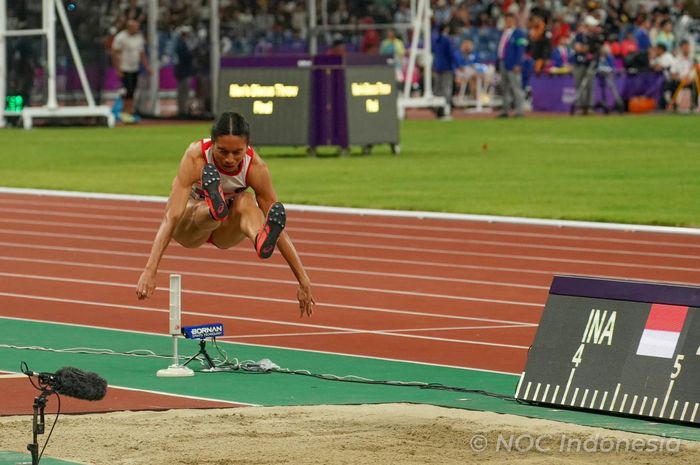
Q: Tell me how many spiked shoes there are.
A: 2